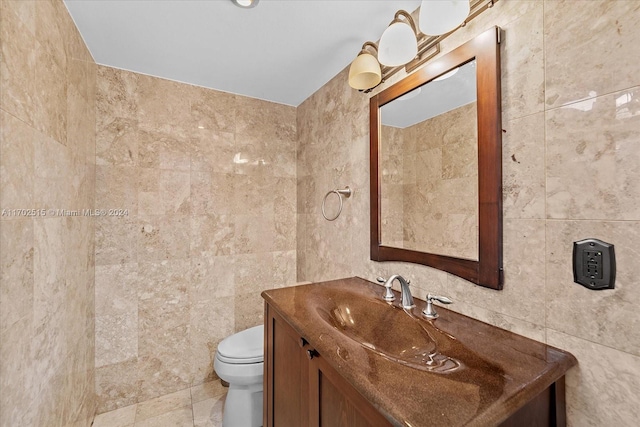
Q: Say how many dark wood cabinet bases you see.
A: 1